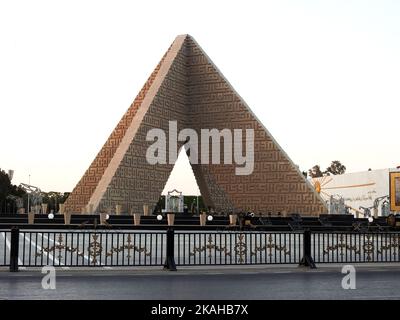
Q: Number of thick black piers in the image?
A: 3